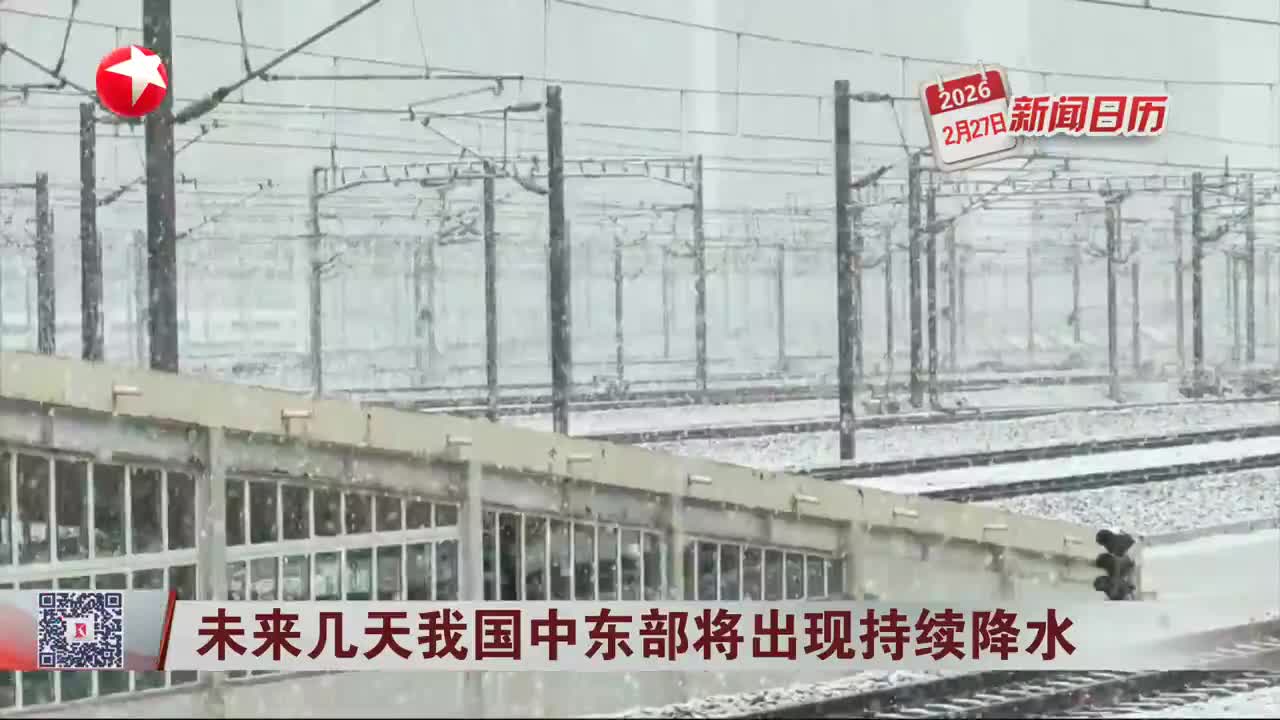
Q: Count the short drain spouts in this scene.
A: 9